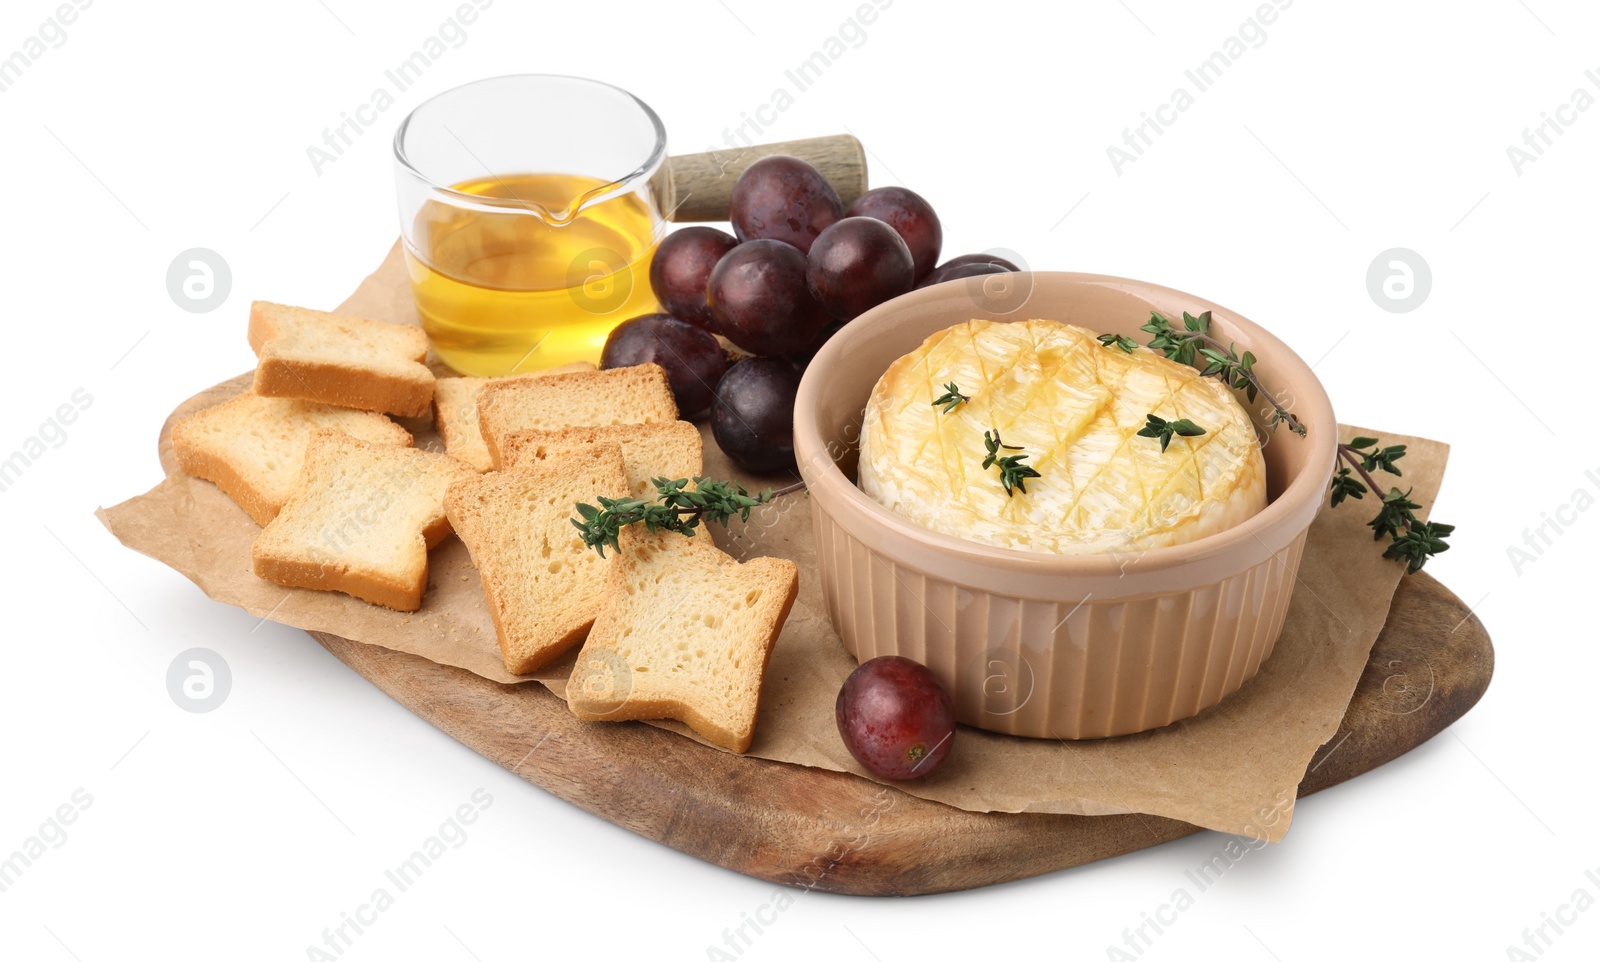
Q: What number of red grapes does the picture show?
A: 10